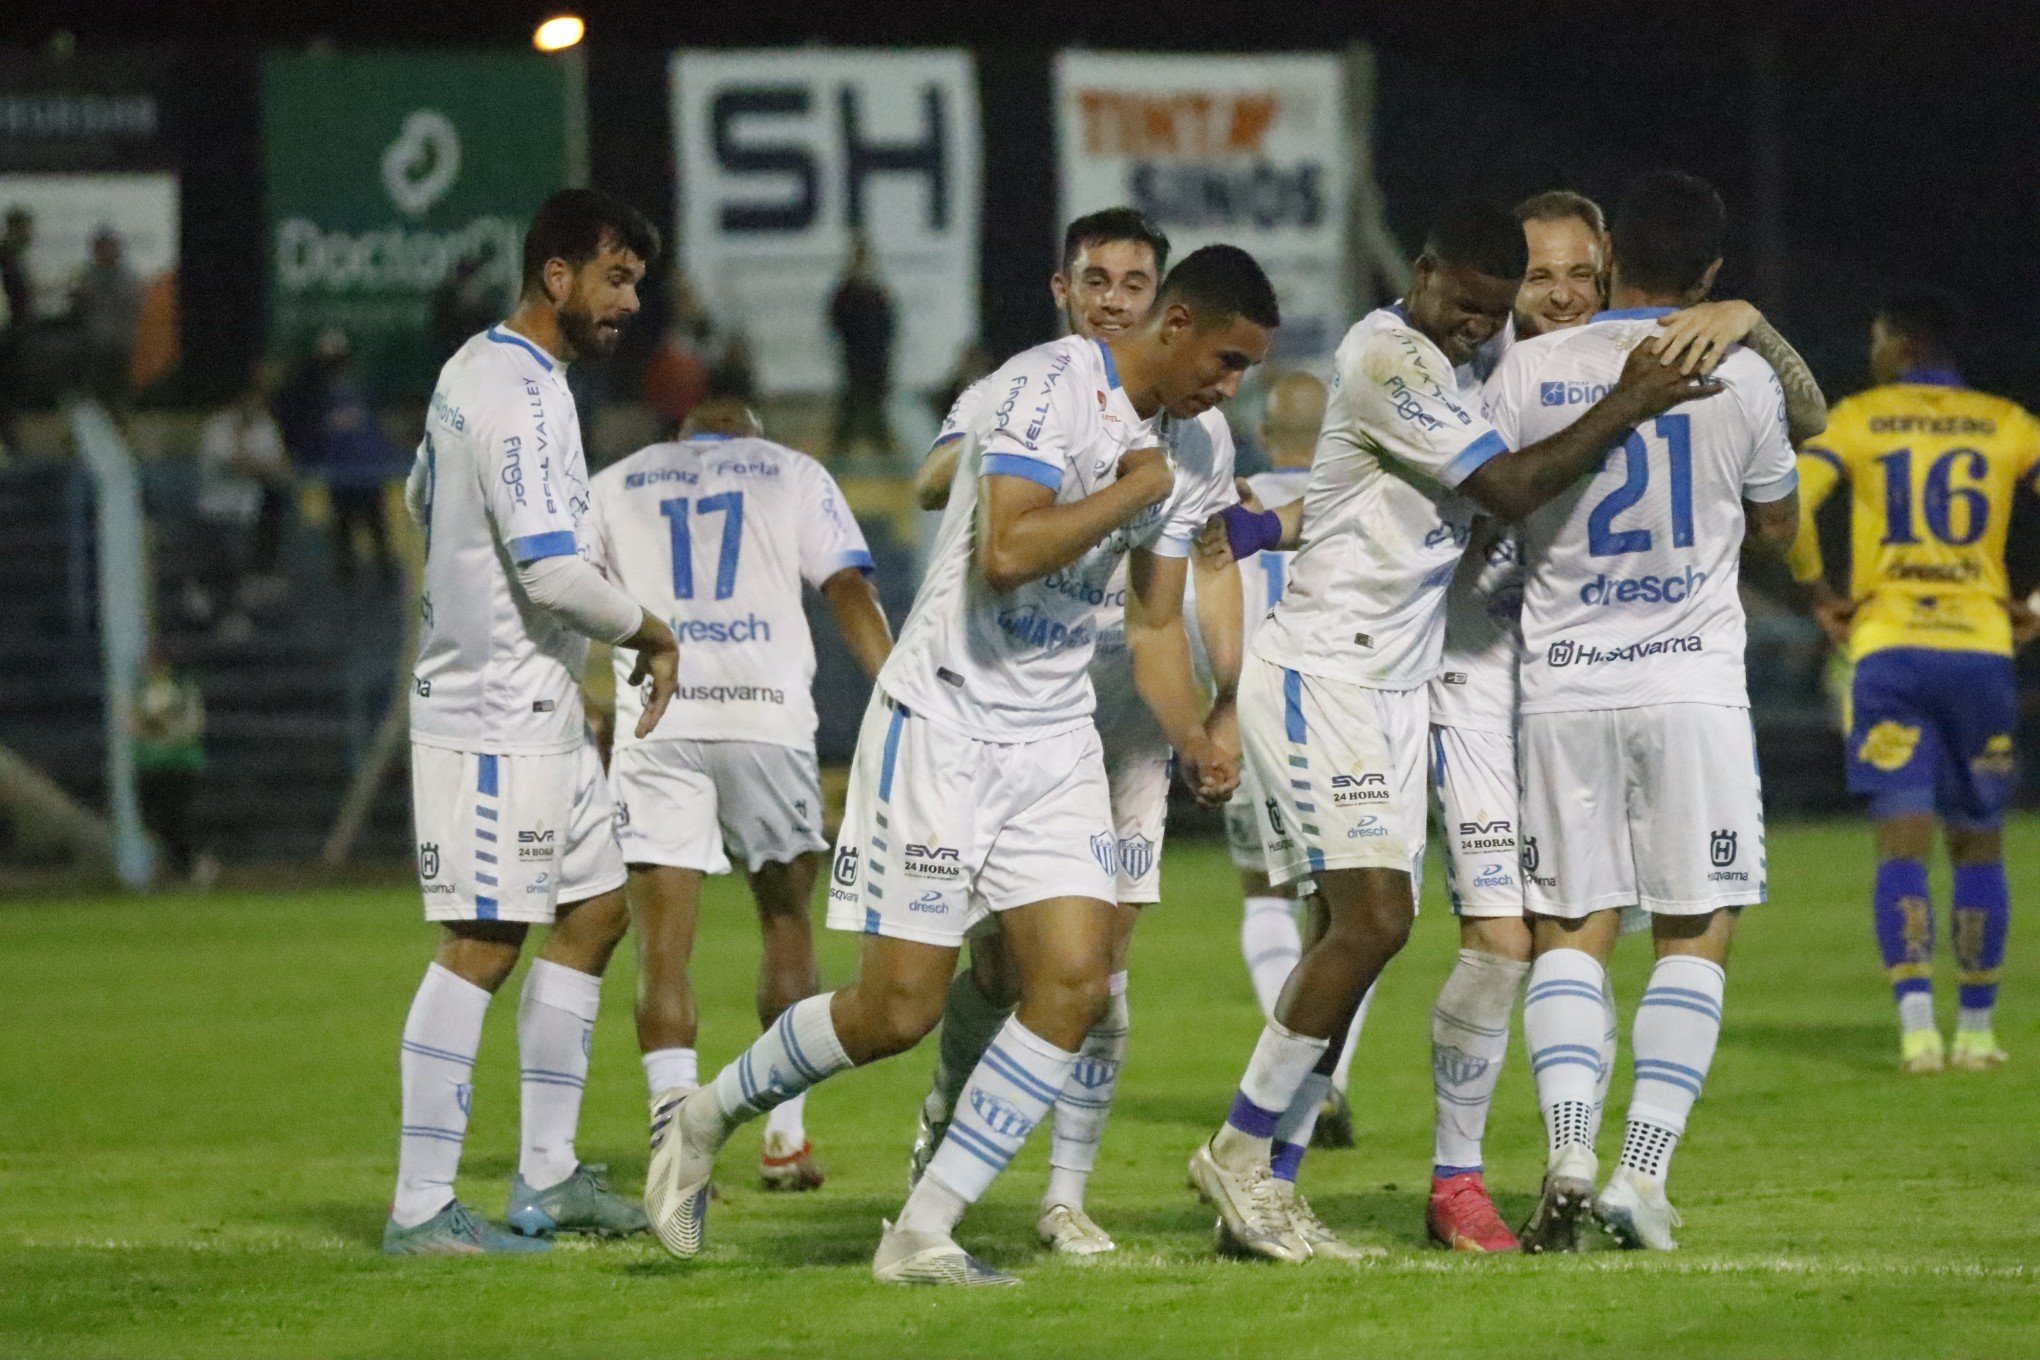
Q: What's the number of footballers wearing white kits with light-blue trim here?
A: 8